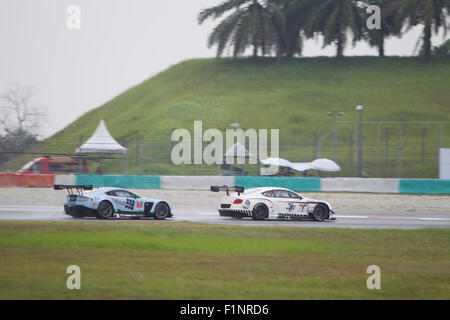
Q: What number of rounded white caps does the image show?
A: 2